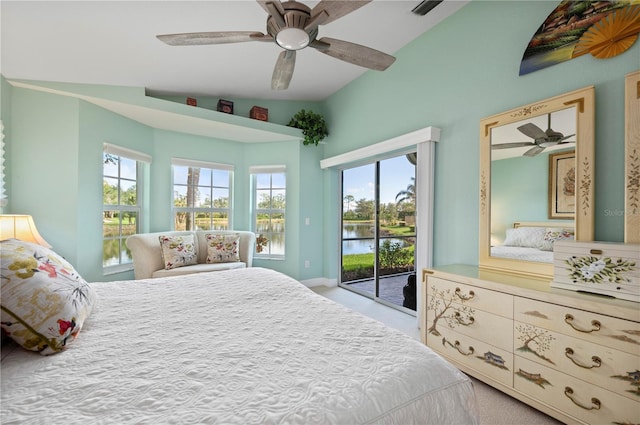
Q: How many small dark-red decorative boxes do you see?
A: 3